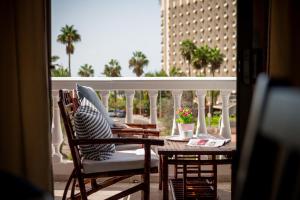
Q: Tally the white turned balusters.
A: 7